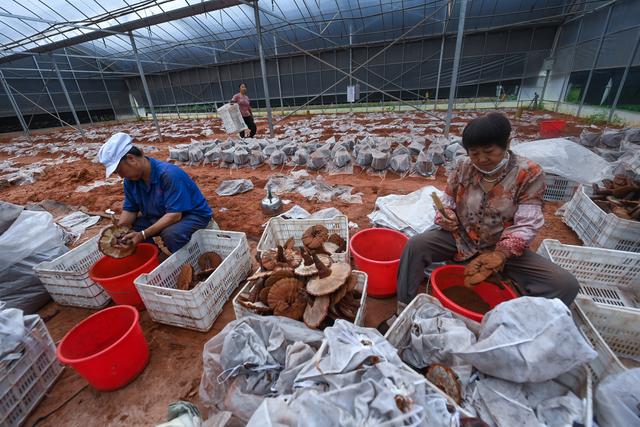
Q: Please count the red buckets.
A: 5